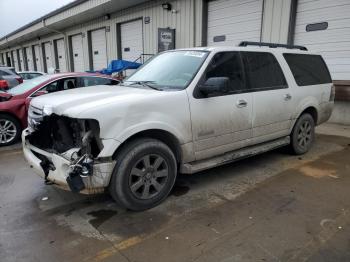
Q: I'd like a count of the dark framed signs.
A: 1